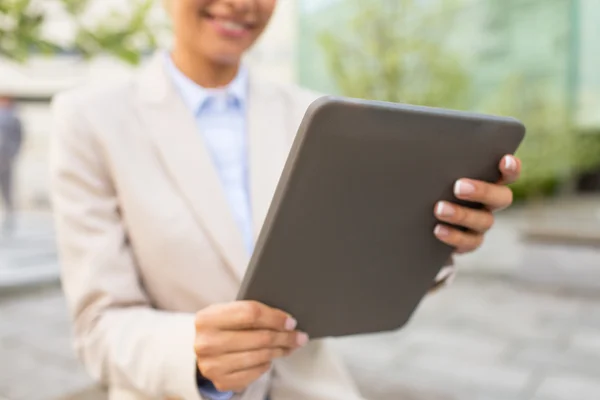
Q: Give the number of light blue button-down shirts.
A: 1